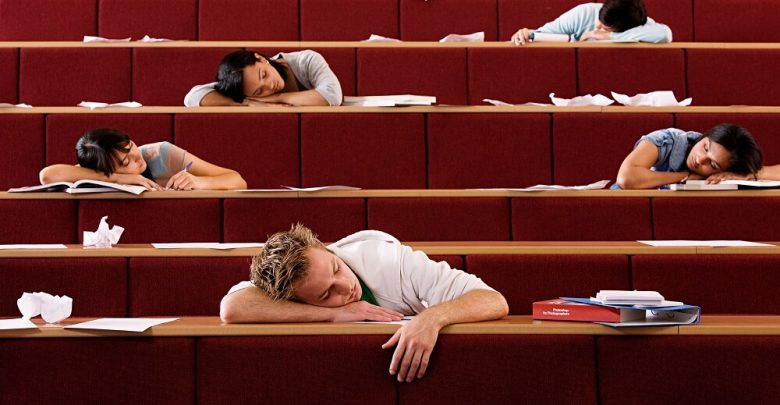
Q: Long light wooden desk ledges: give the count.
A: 5